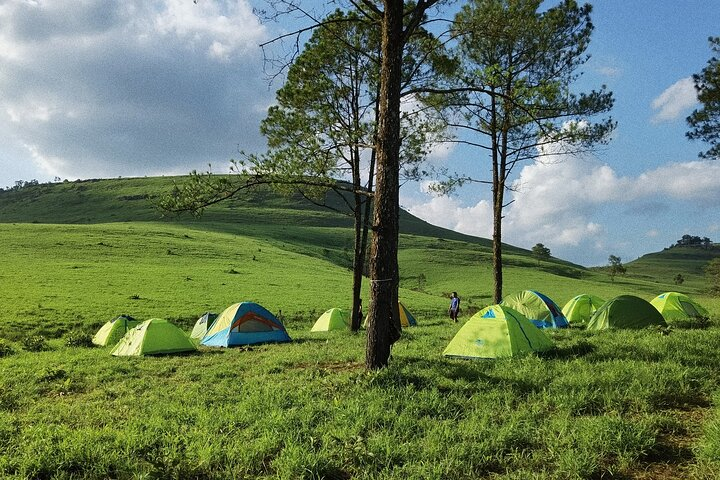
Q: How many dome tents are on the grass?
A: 11